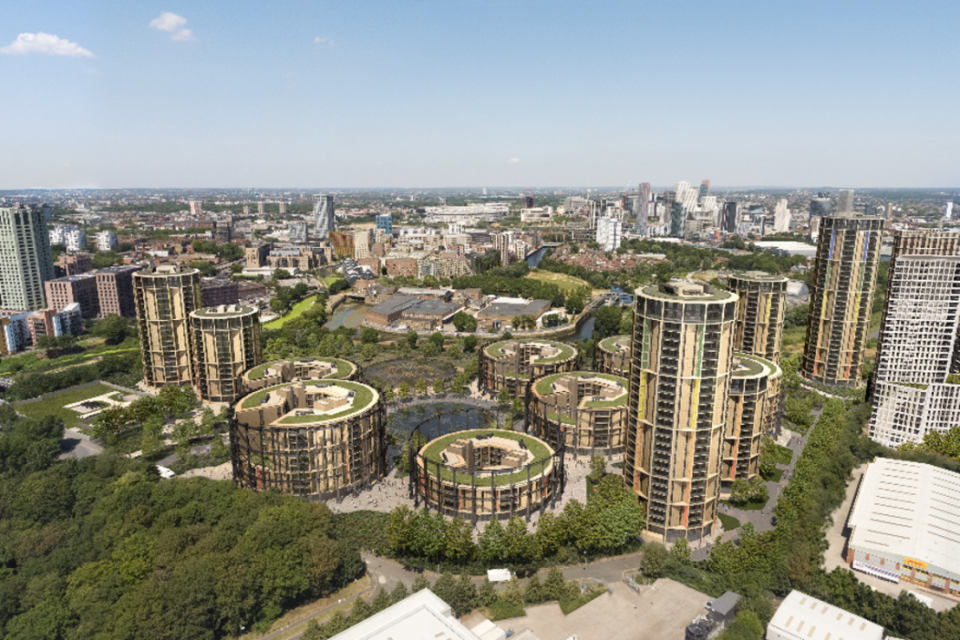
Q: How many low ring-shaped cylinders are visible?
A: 6